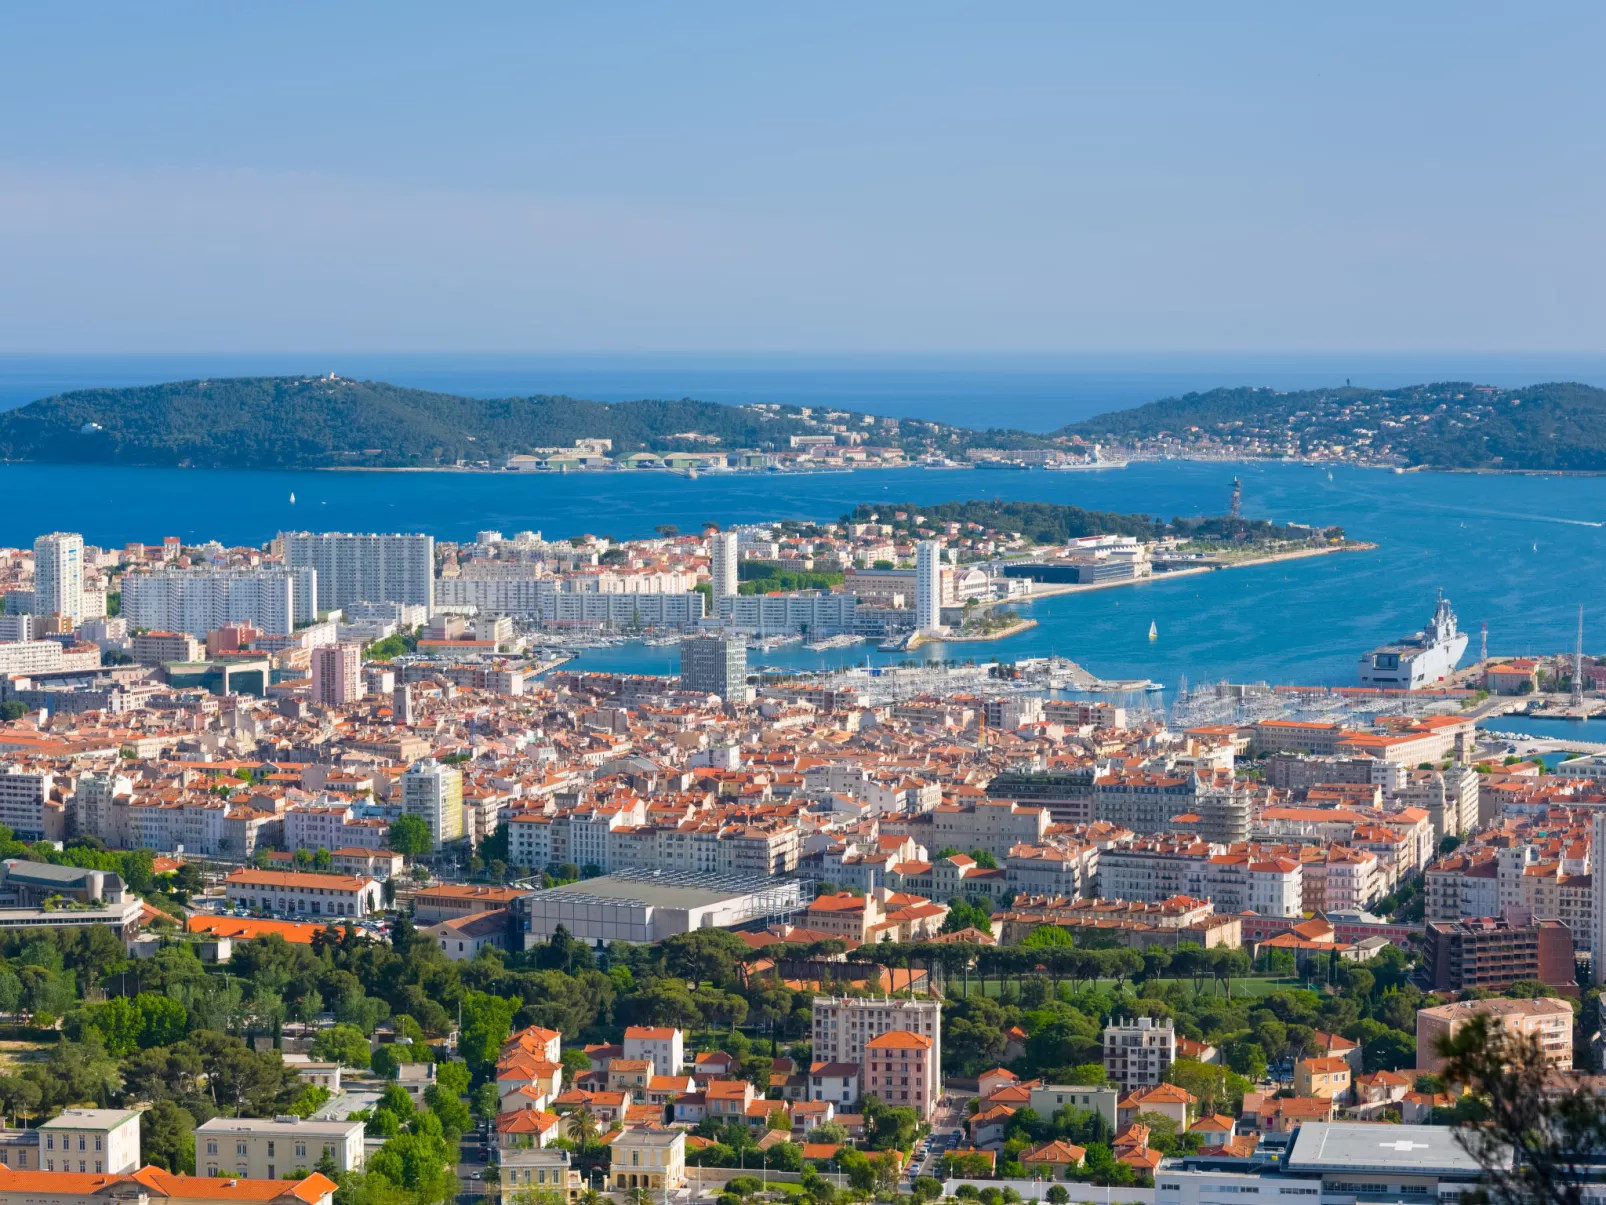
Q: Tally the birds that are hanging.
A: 0